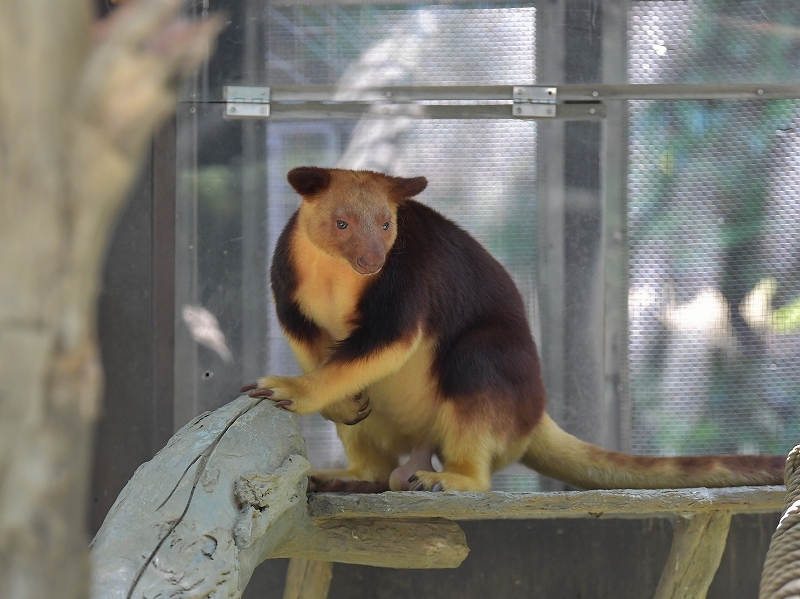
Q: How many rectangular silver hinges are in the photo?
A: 2